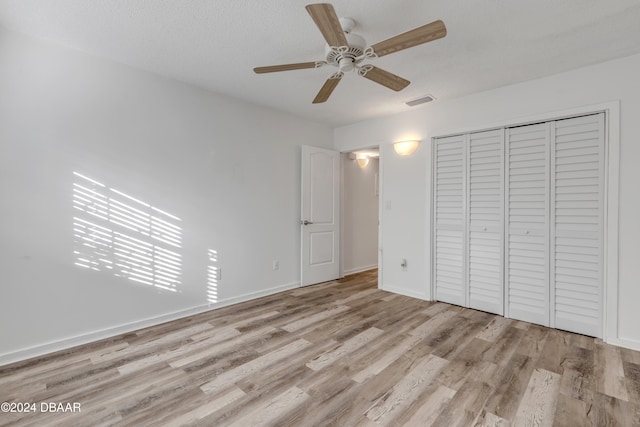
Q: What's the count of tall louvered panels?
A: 4